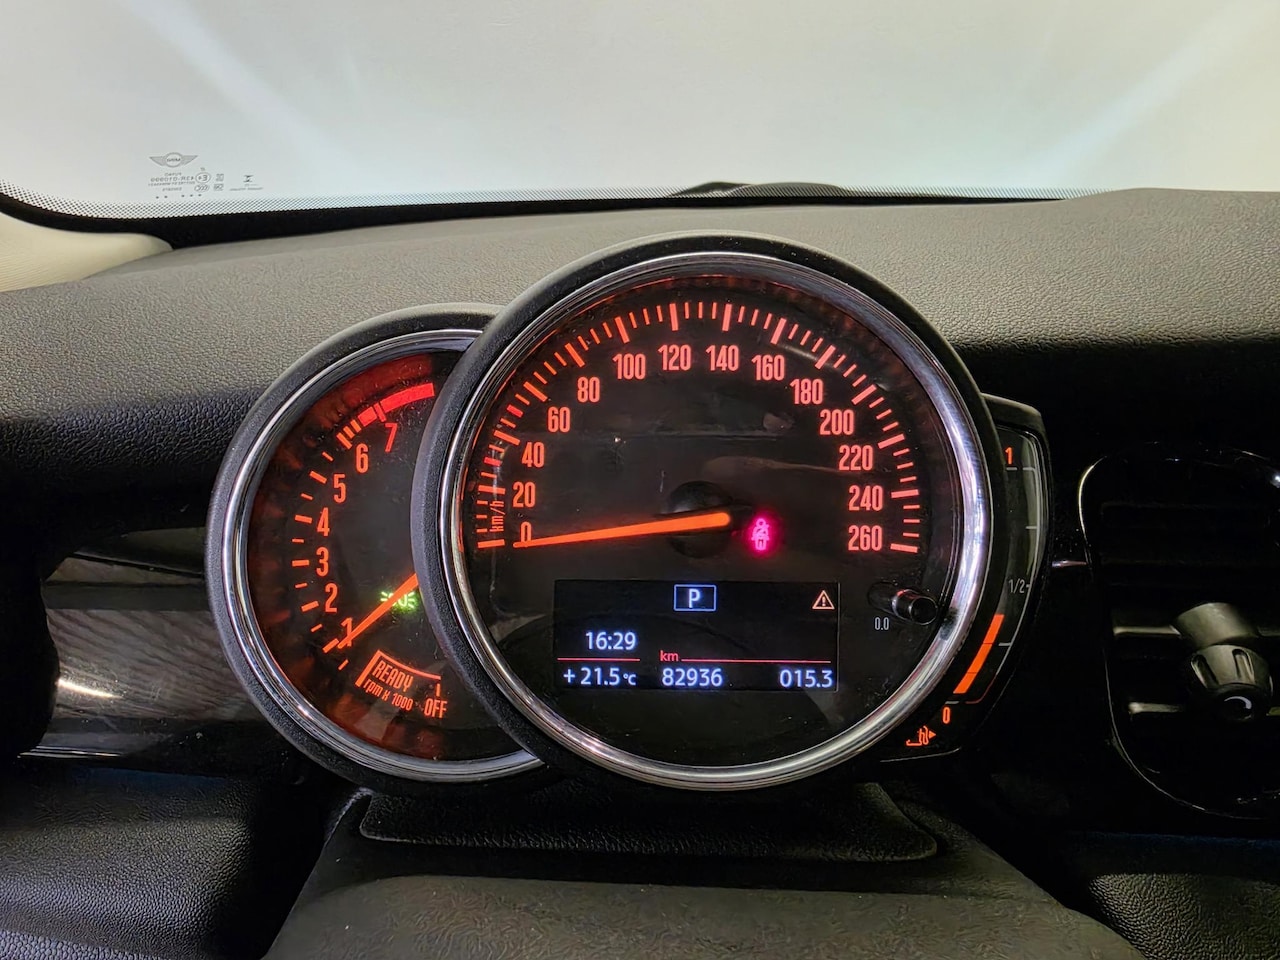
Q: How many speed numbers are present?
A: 14